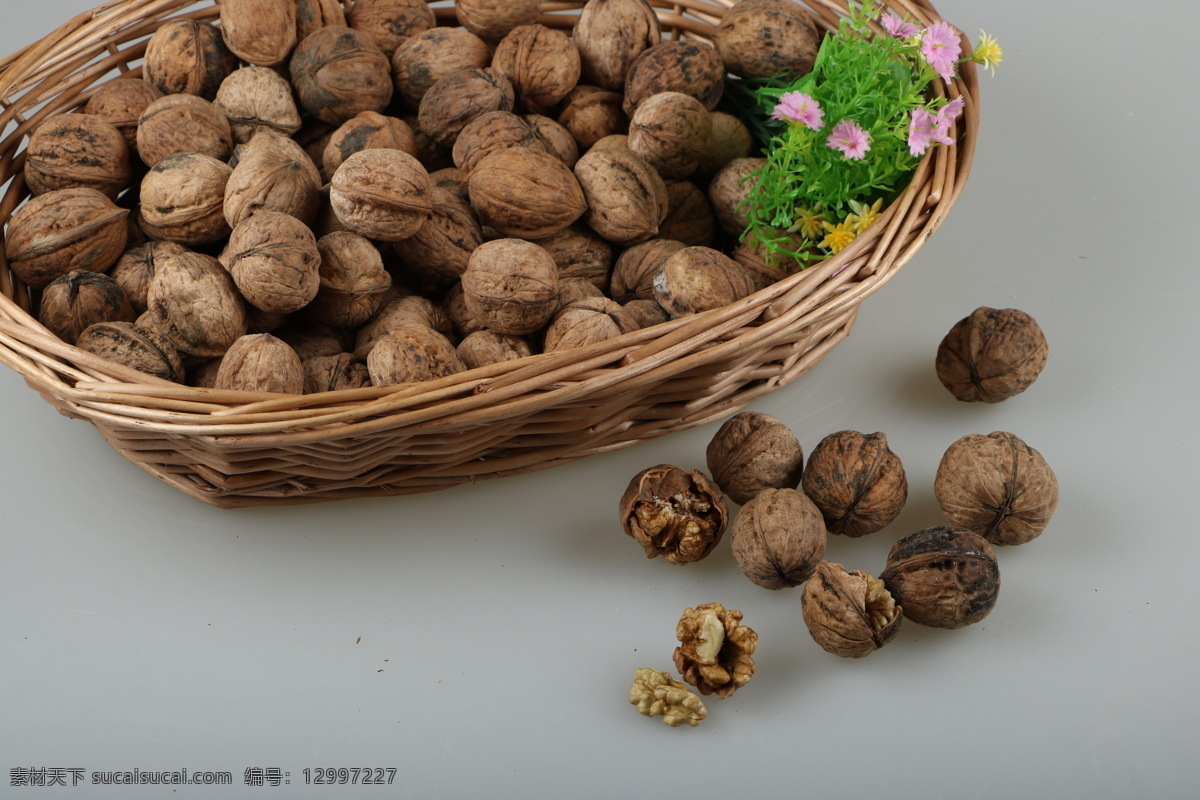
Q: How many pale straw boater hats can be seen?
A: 0